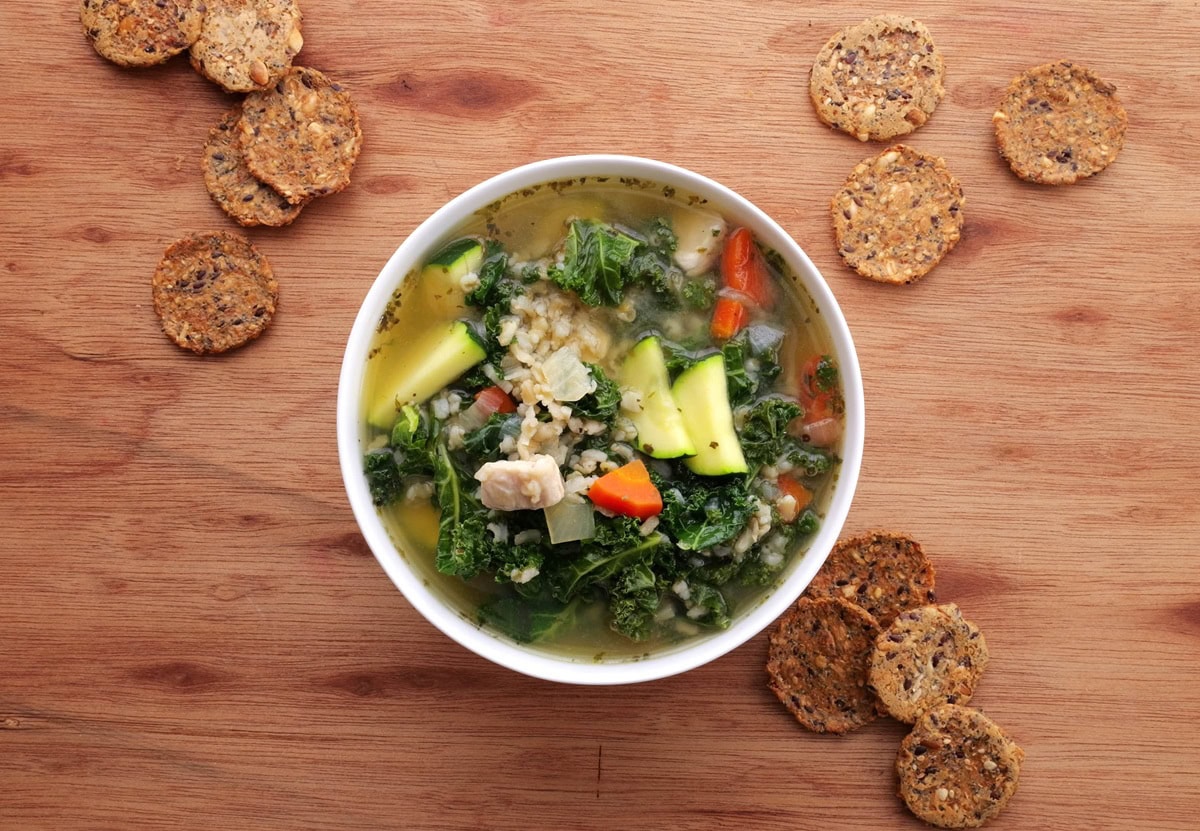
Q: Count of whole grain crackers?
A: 12